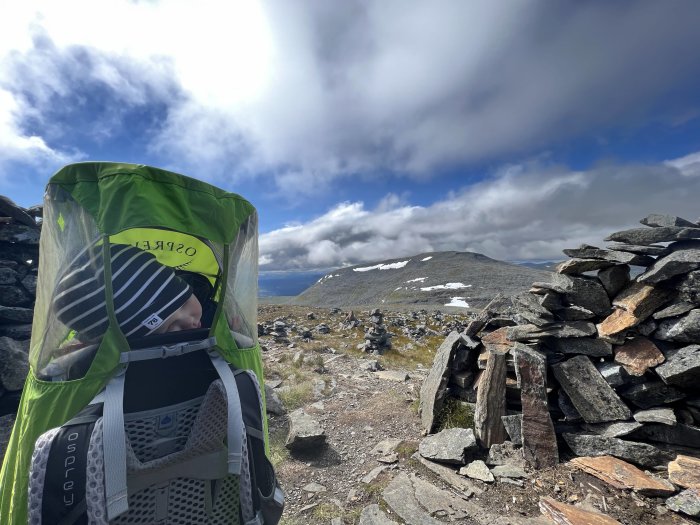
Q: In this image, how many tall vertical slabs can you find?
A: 3